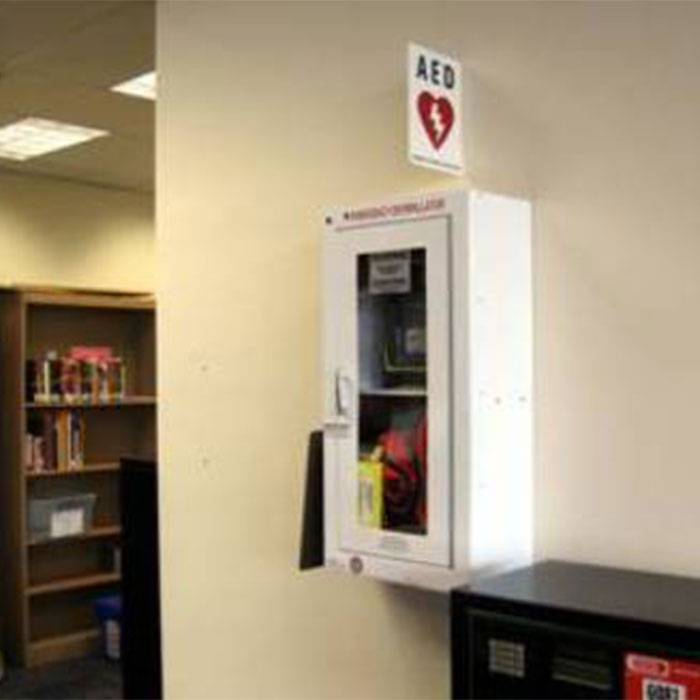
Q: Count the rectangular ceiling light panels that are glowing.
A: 2